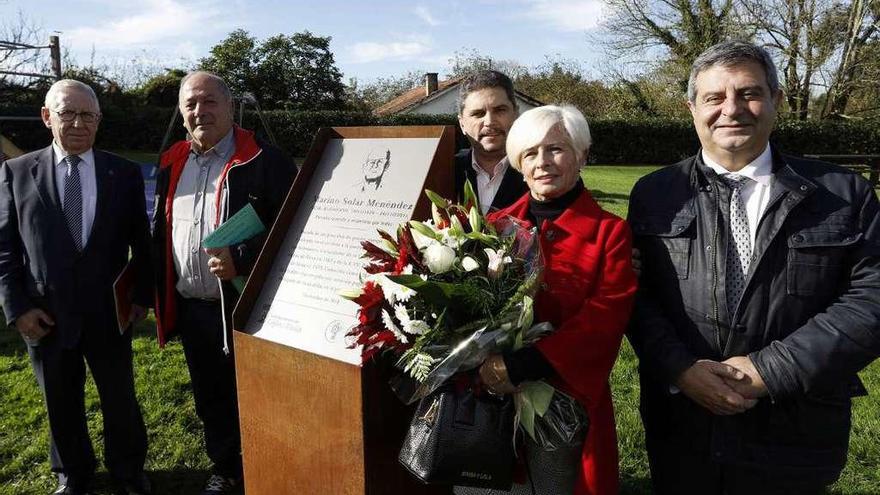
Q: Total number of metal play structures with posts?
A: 1